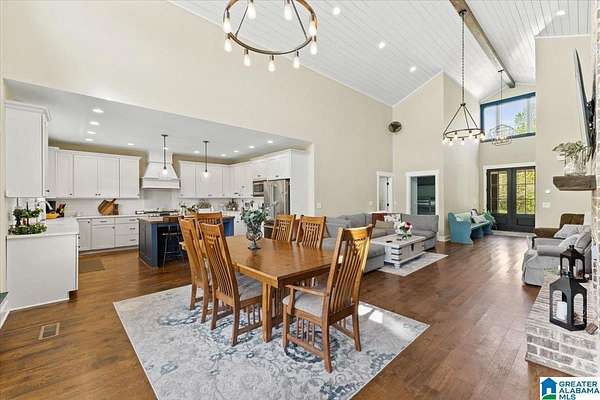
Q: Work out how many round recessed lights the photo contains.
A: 15